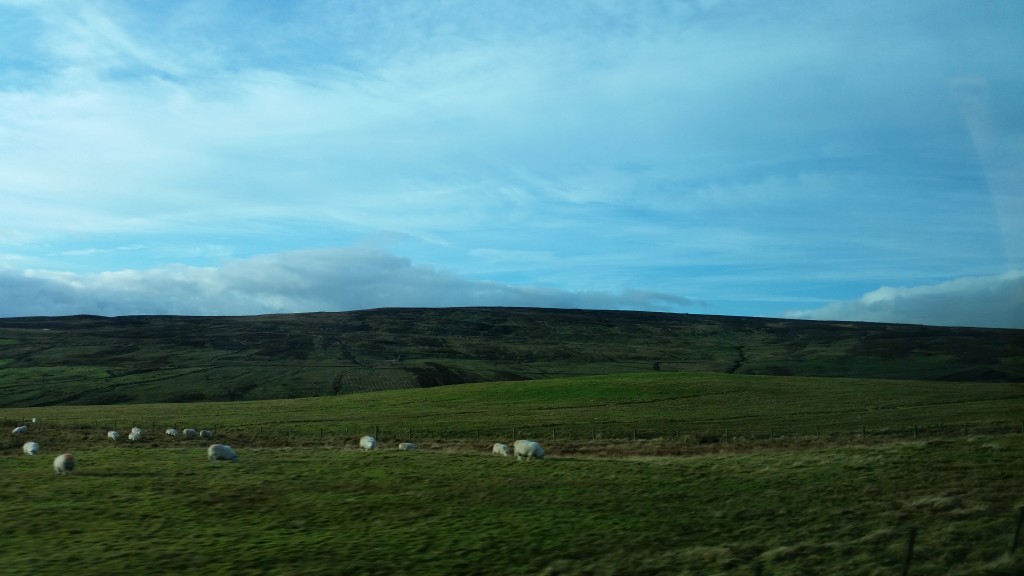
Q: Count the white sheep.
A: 15